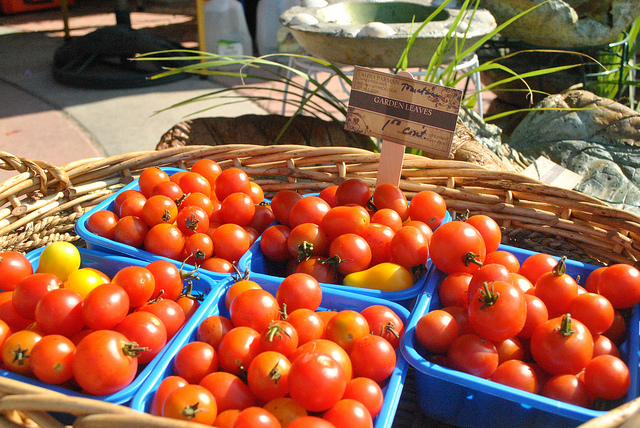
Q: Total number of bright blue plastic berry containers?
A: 5